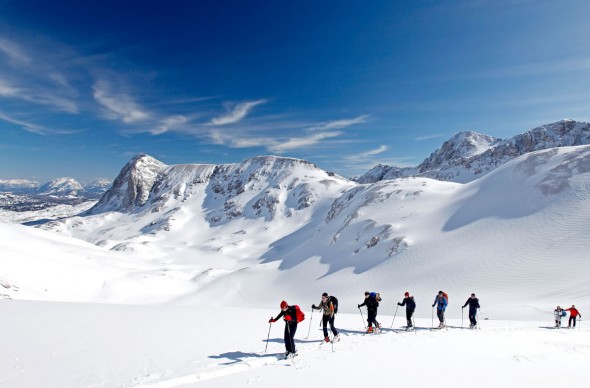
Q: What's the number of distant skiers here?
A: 2